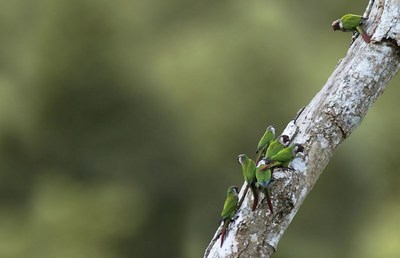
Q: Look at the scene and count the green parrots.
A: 7